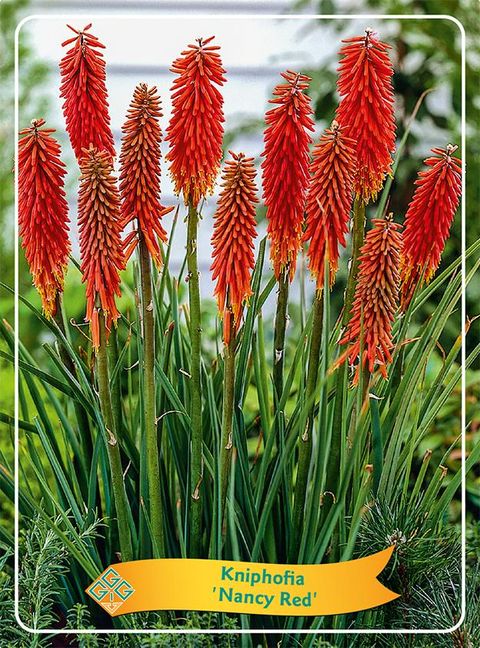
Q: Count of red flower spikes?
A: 11